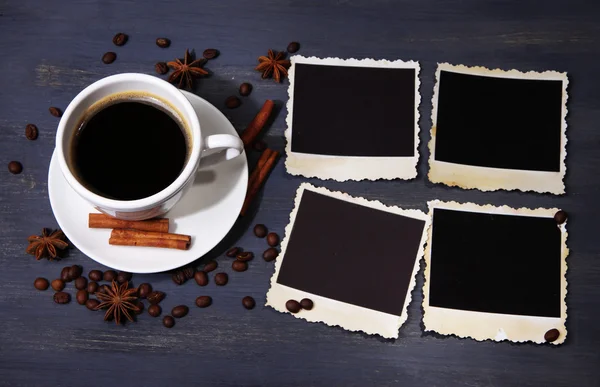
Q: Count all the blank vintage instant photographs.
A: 4